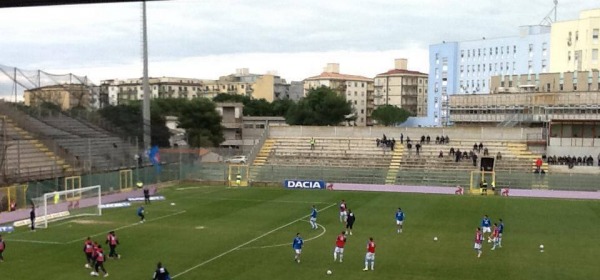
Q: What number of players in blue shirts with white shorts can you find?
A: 5